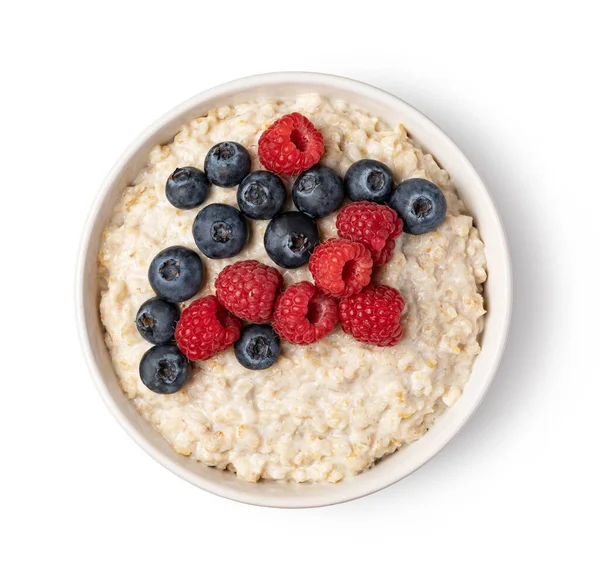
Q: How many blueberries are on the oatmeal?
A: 12